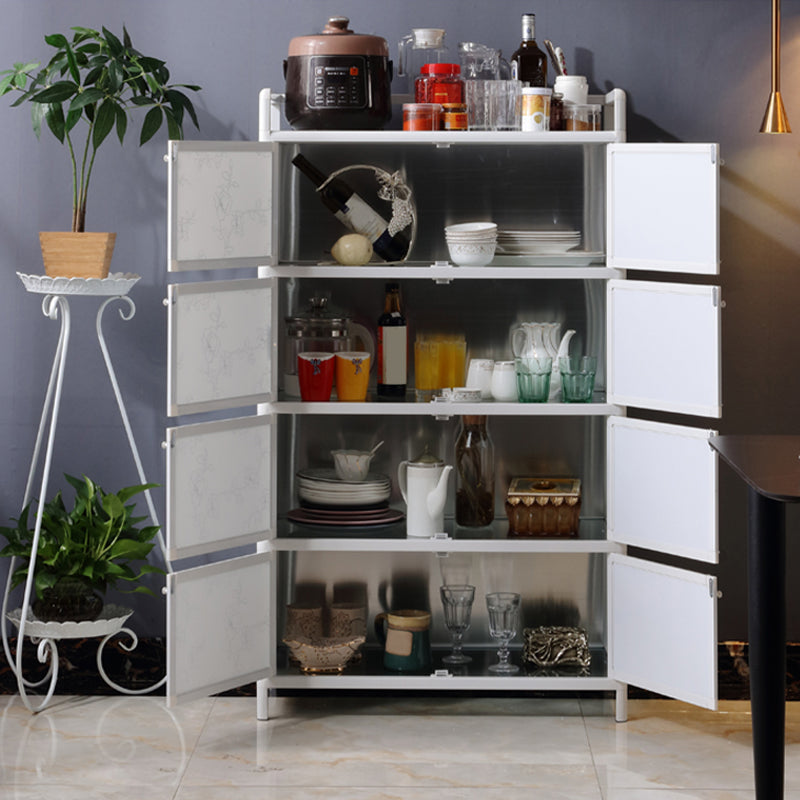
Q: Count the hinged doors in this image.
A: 8